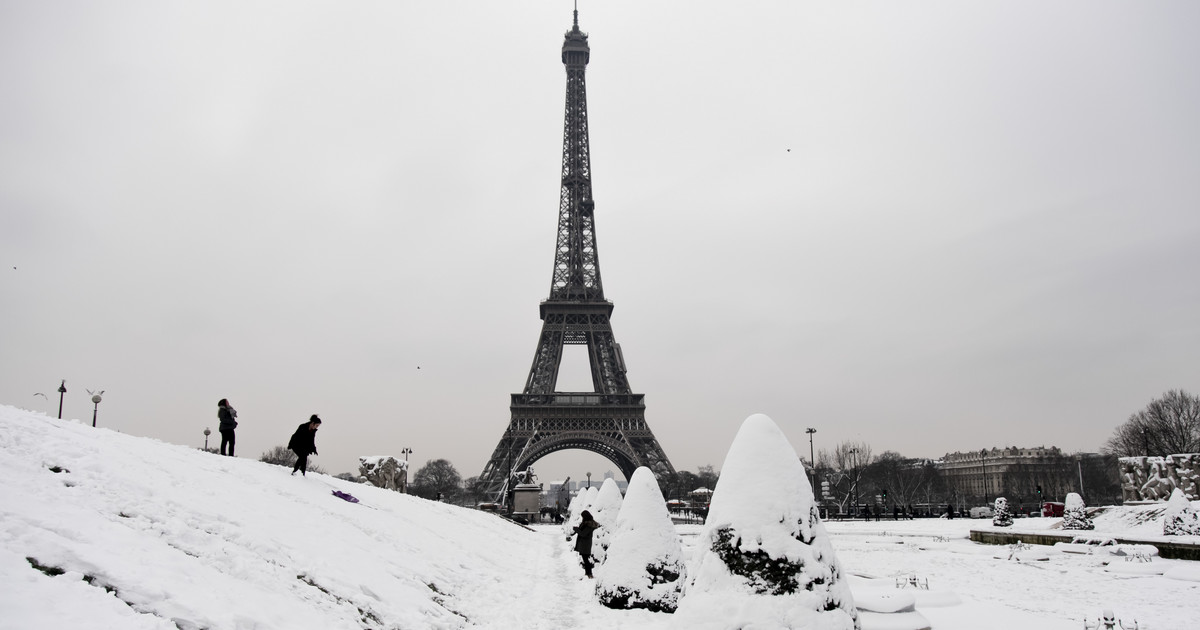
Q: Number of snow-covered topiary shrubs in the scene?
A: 9